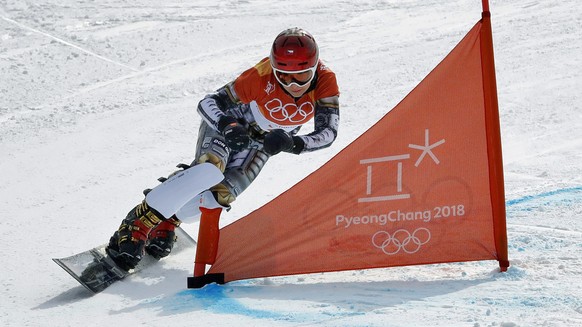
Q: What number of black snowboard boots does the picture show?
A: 2